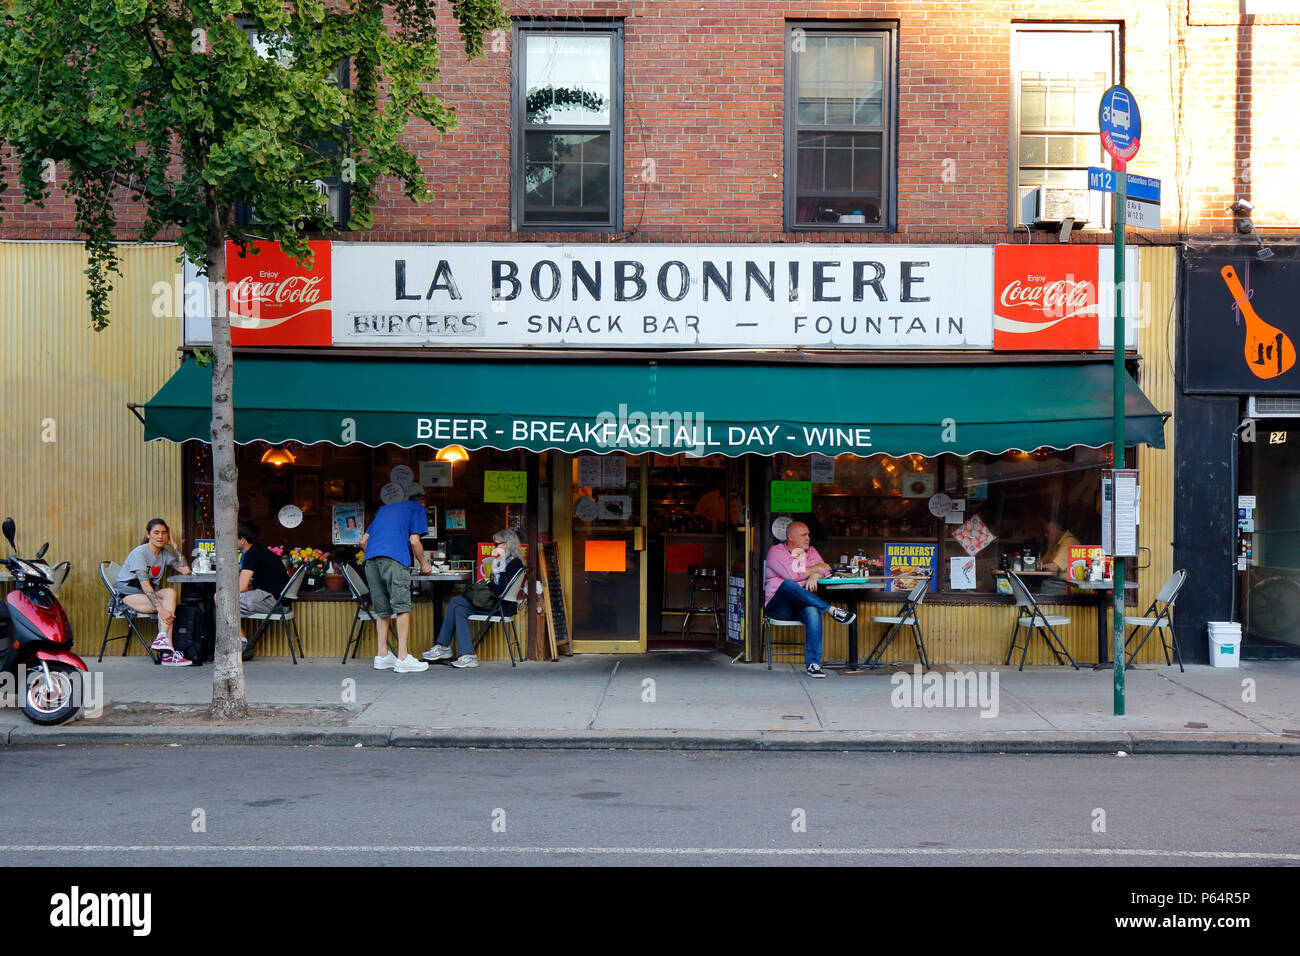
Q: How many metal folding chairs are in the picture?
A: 9